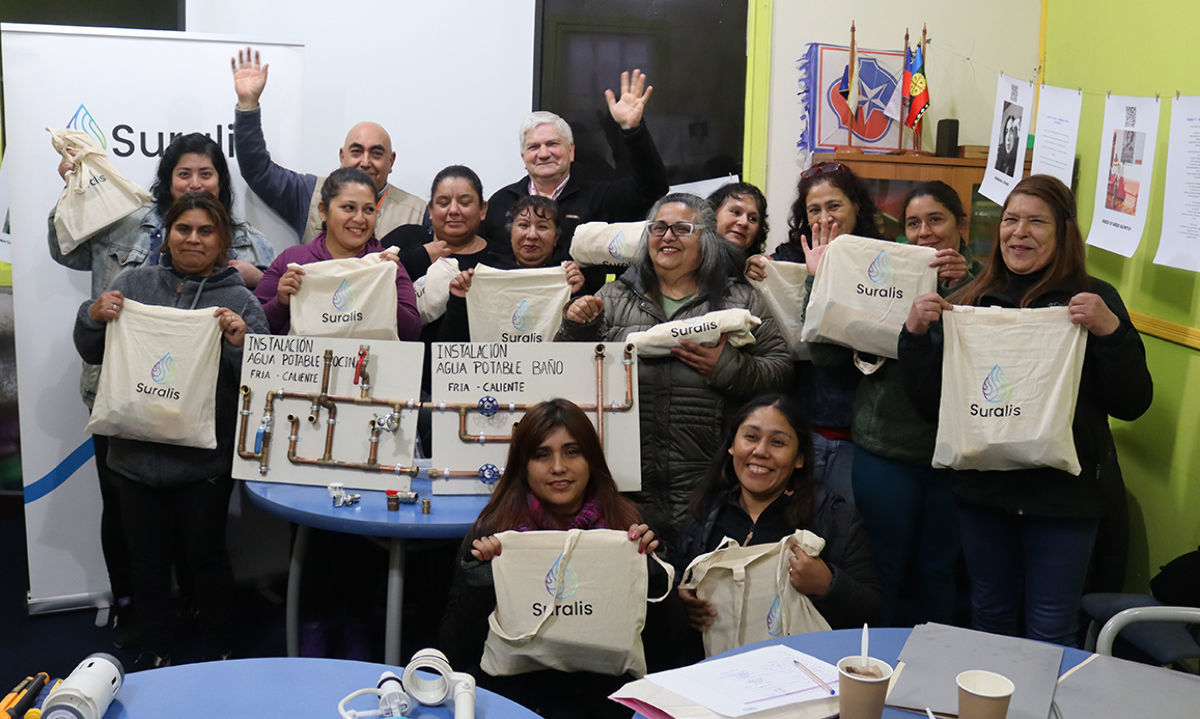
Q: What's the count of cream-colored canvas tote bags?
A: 12